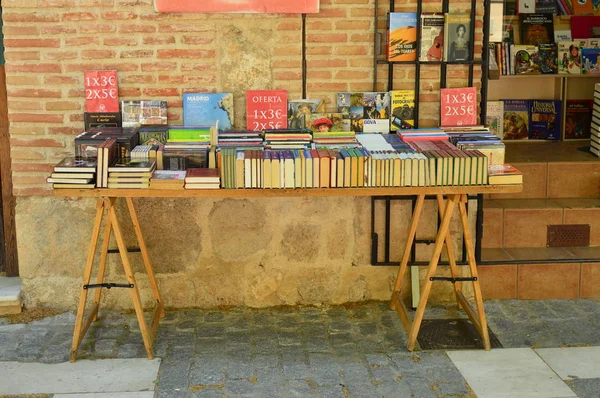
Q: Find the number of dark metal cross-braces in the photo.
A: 4